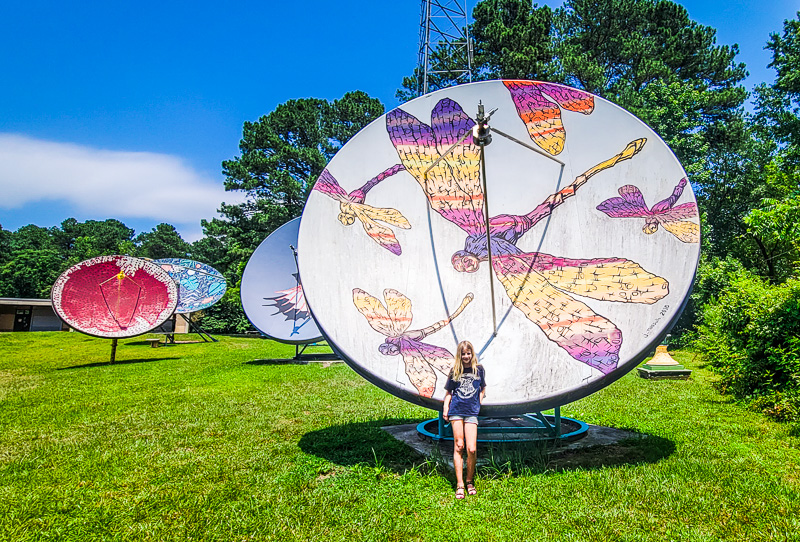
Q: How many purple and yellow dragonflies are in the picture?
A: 5